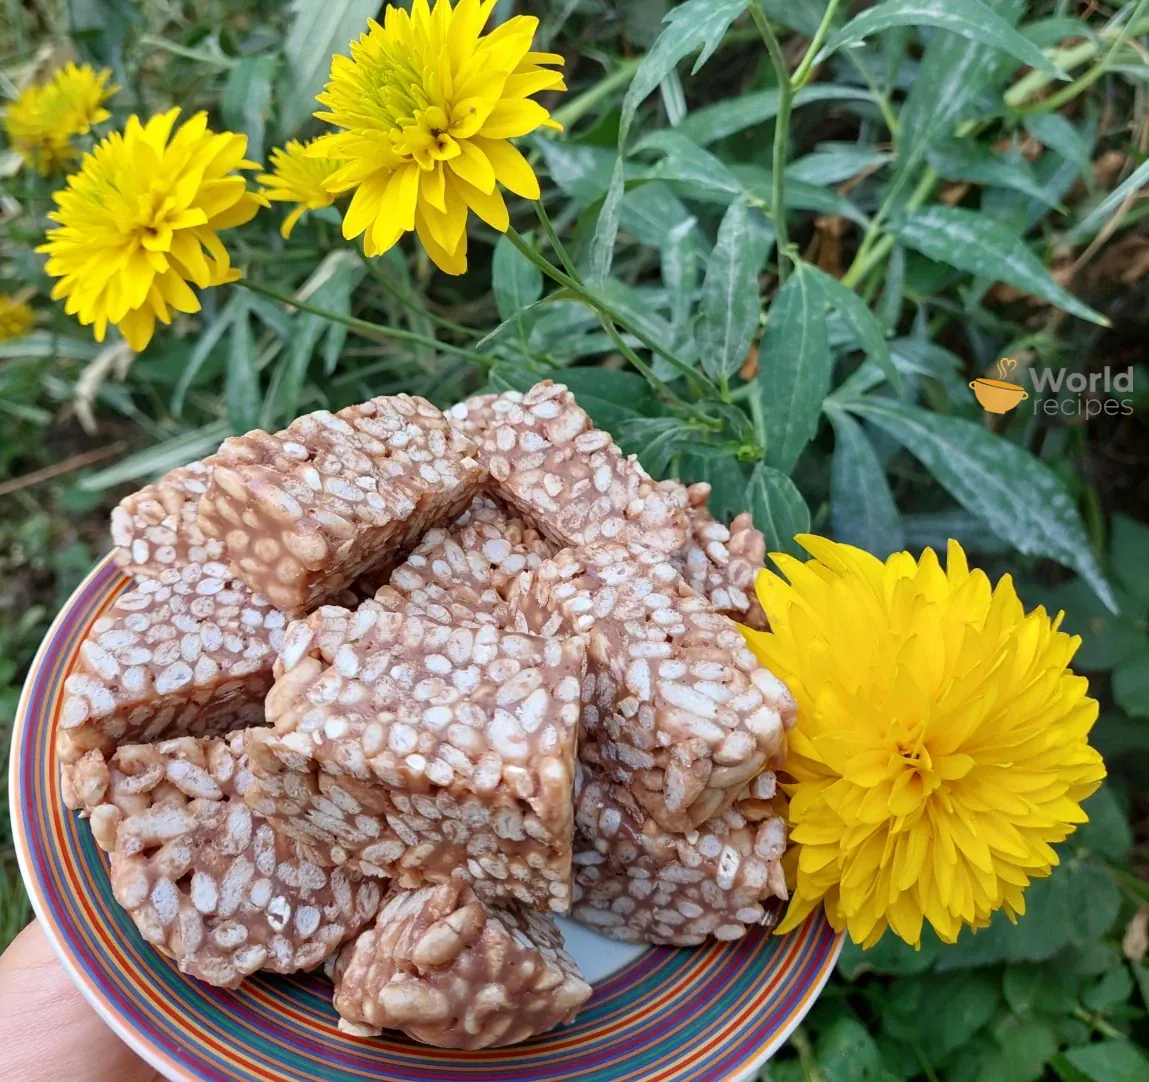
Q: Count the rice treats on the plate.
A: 11